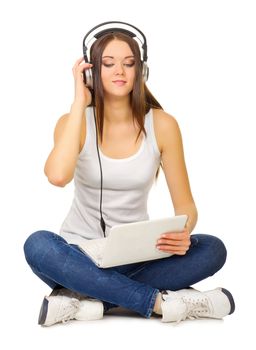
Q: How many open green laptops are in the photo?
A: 0